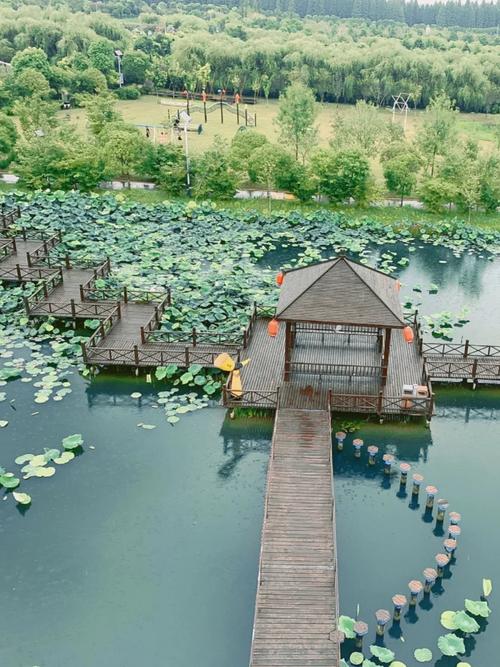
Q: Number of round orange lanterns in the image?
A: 4